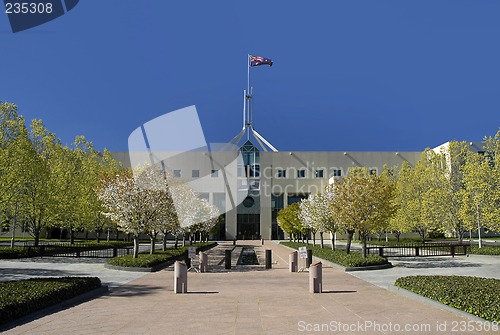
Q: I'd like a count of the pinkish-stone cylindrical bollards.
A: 4